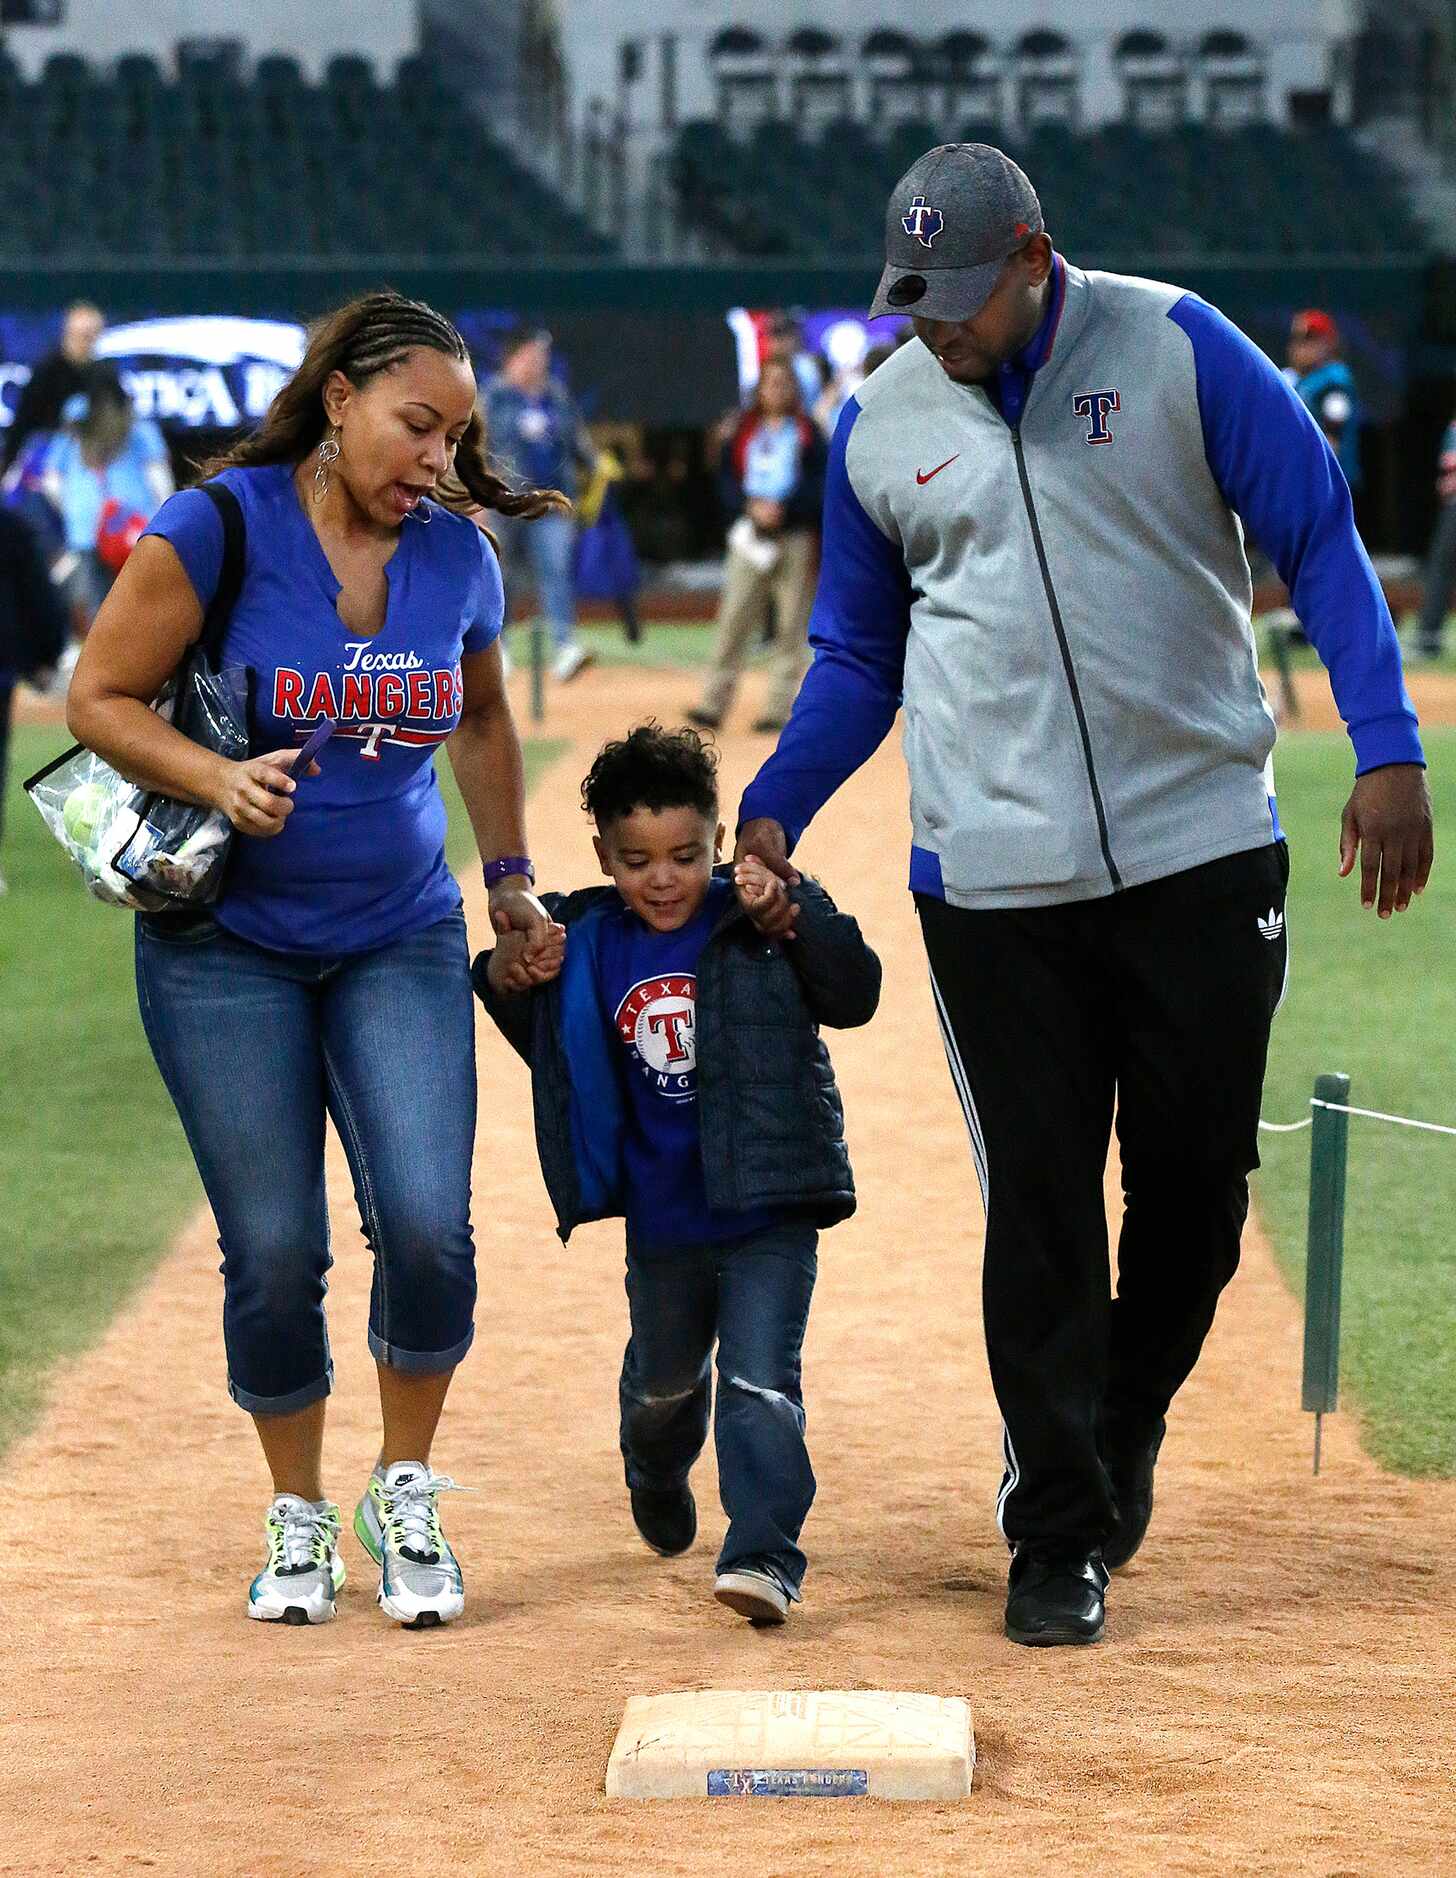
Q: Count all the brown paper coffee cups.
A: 0